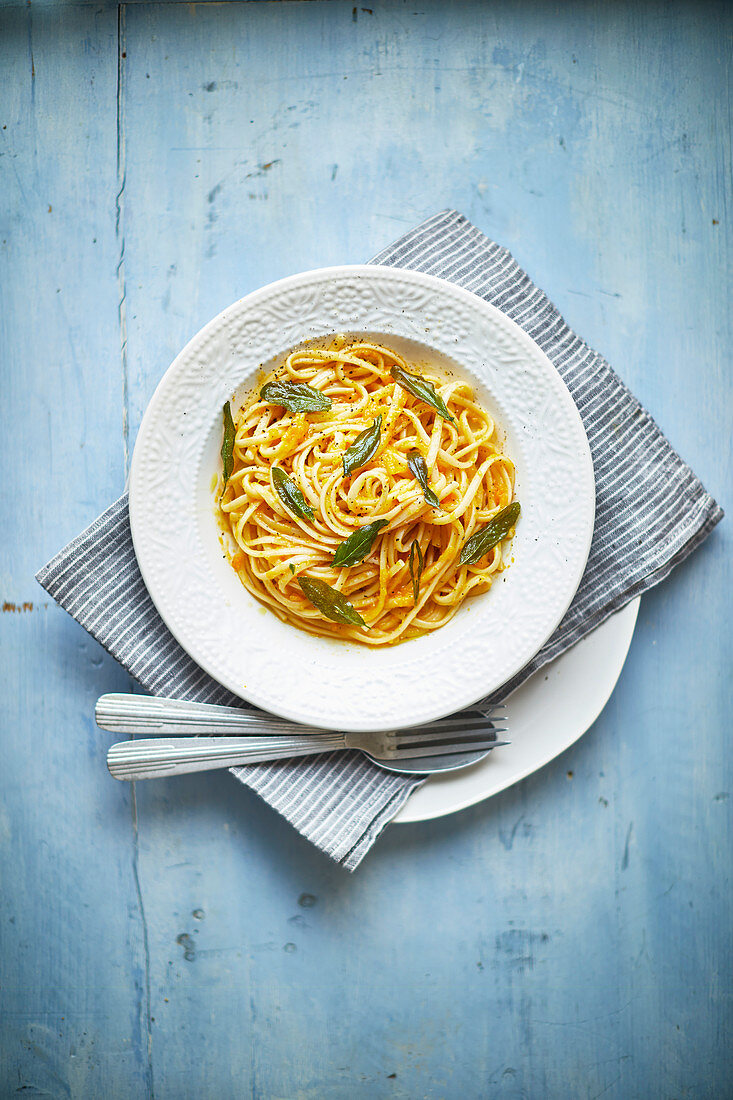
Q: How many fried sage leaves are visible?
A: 10